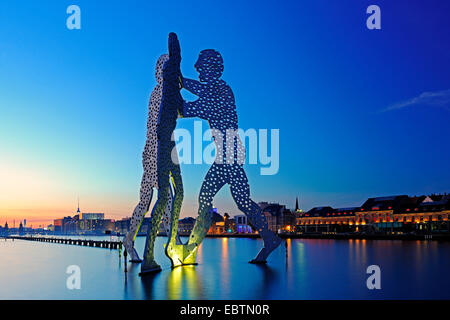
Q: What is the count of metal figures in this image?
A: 3